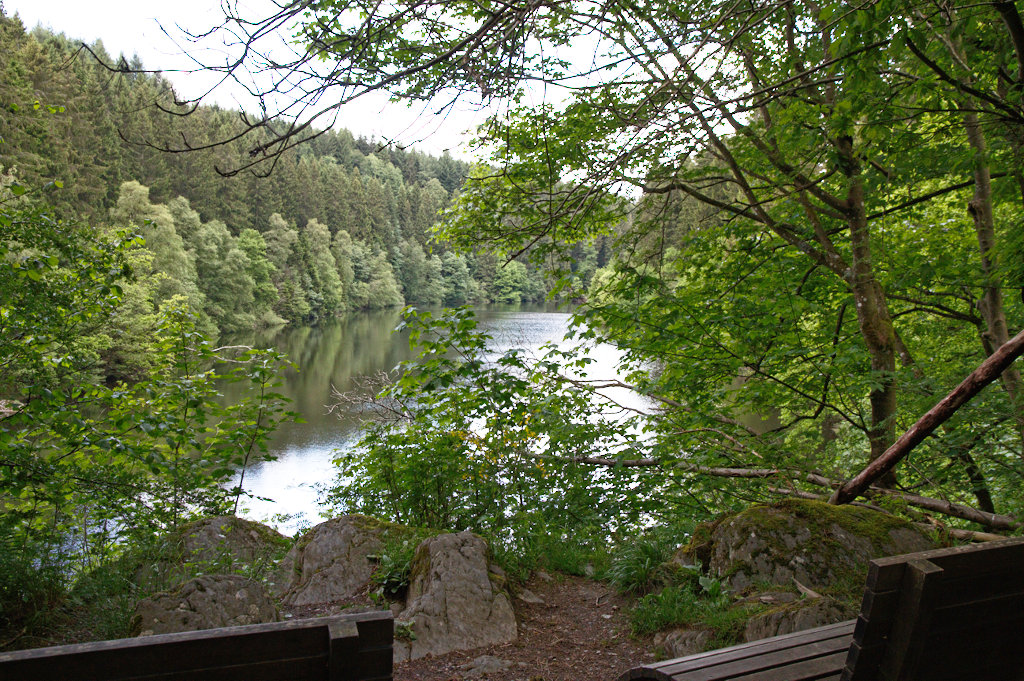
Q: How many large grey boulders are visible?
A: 5